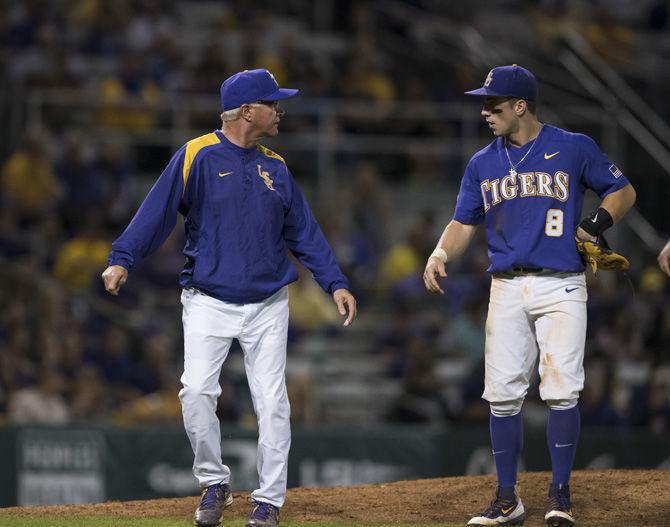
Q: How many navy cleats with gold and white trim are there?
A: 2